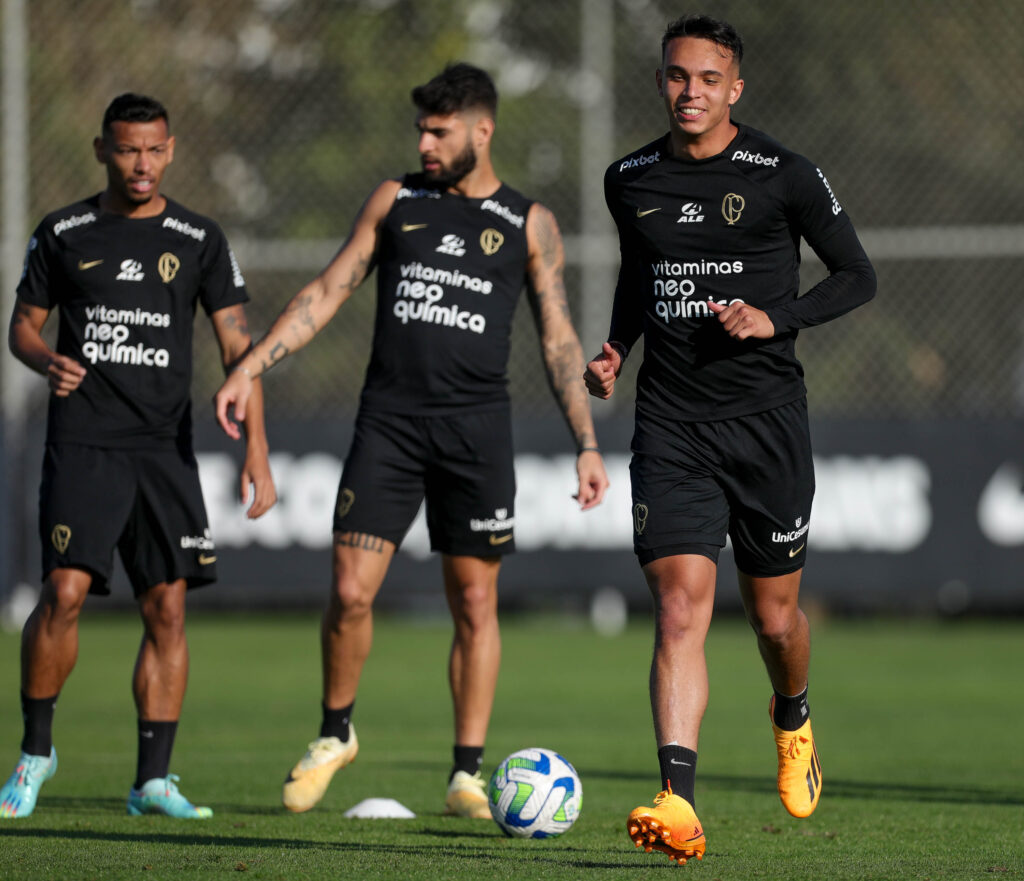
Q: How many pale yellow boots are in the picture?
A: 2